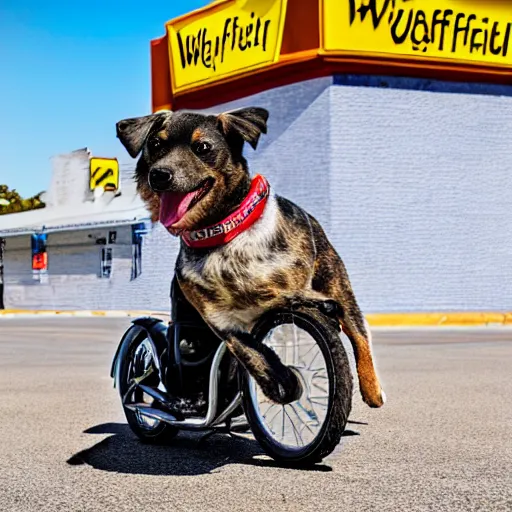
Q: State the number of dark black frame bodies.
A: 1